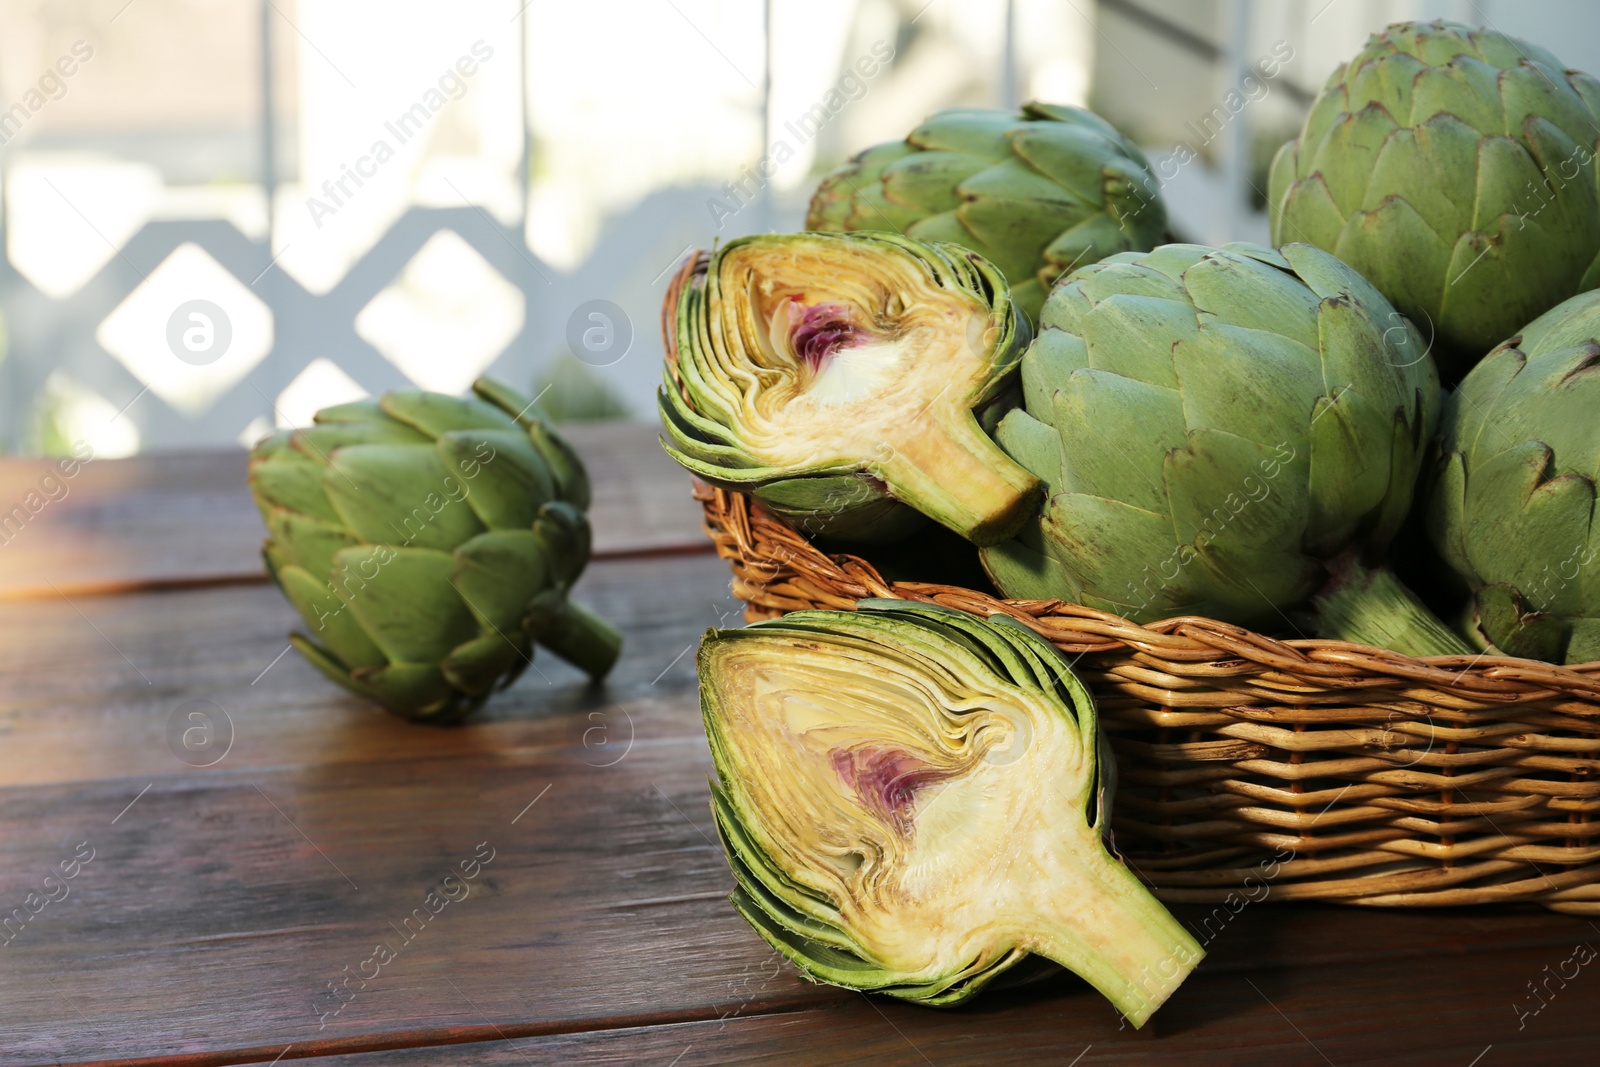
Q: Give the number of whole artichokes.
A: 5